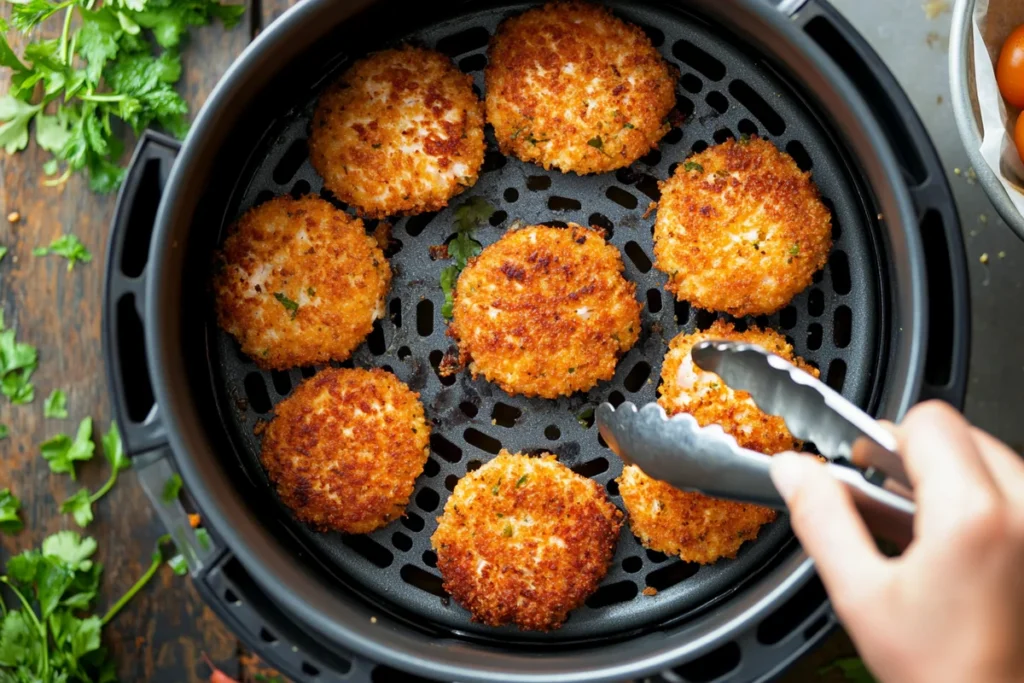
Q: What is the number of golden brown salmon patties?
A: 9